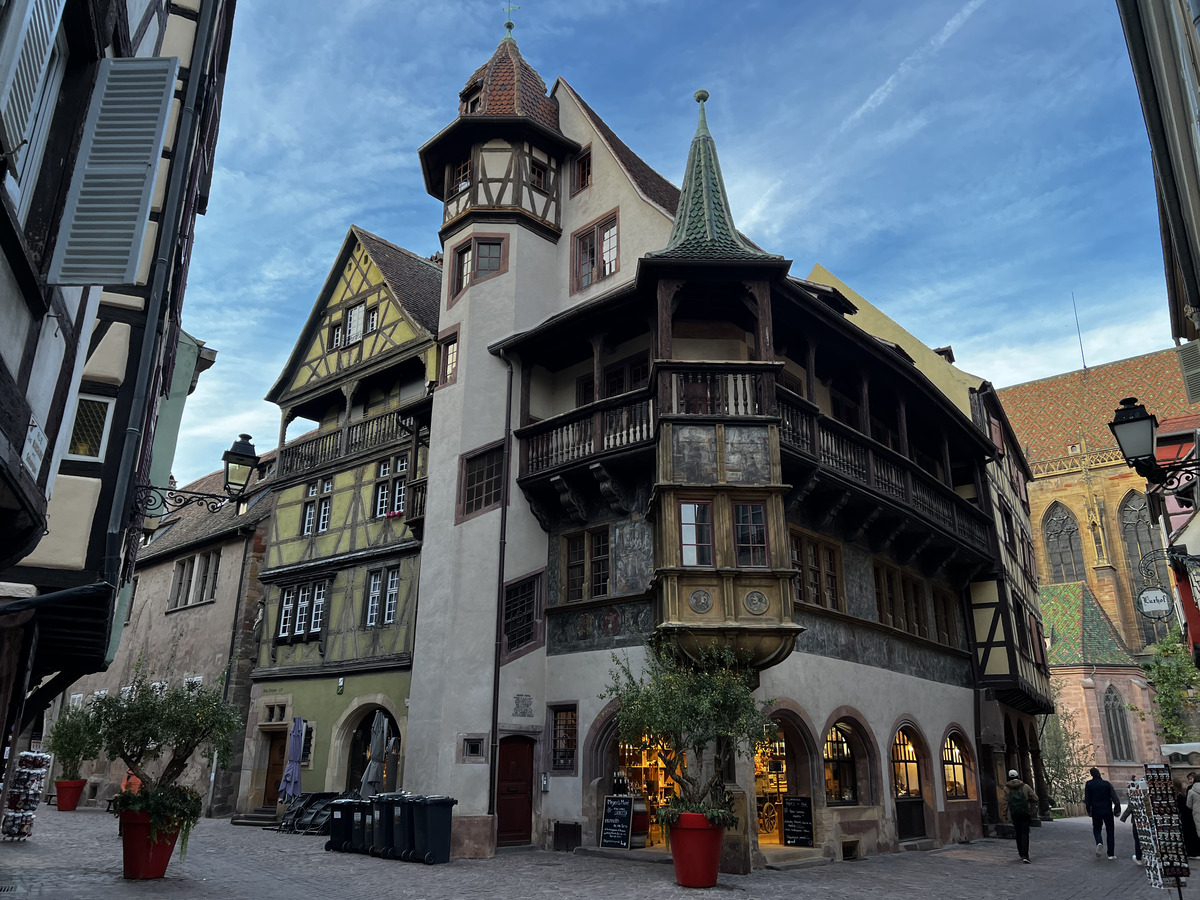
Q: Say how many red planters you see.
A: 3